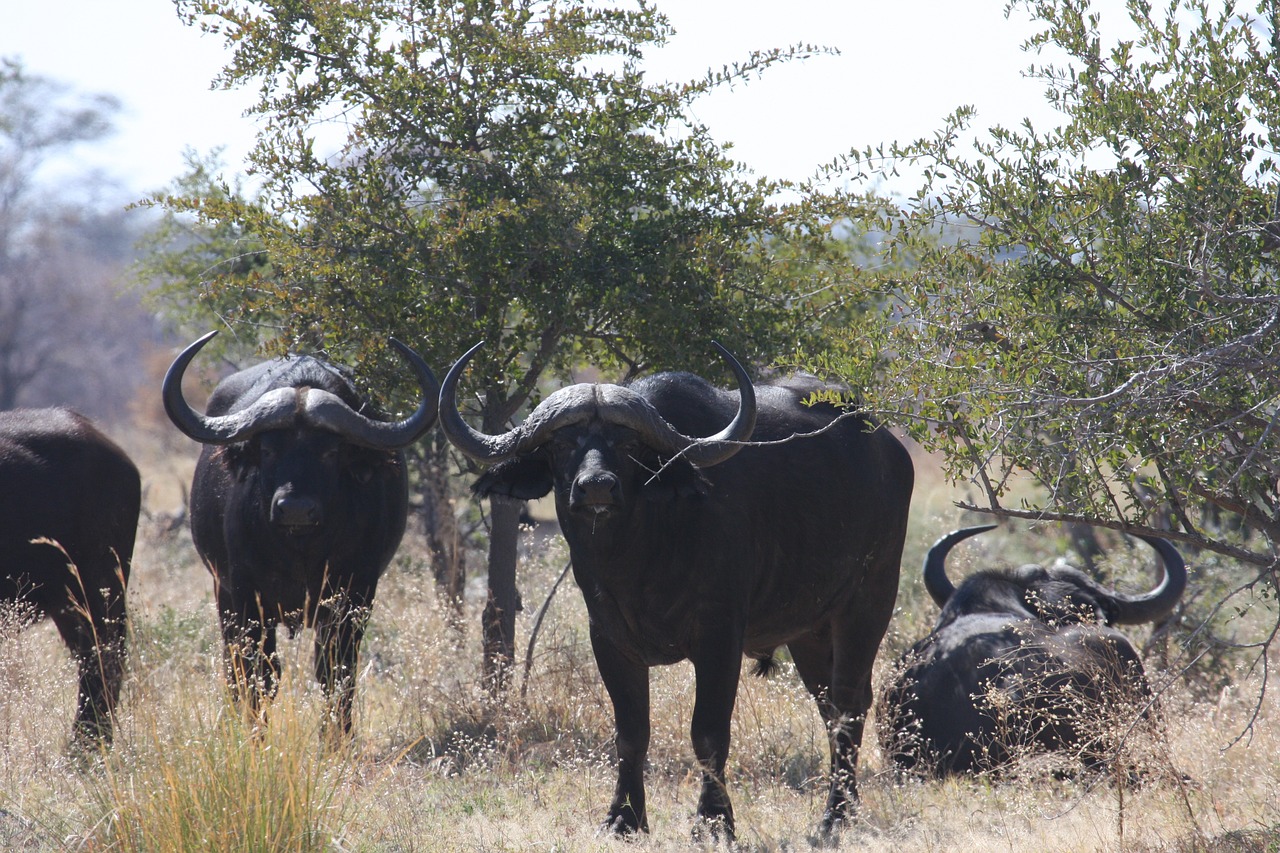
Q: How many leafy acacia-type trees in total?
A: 2